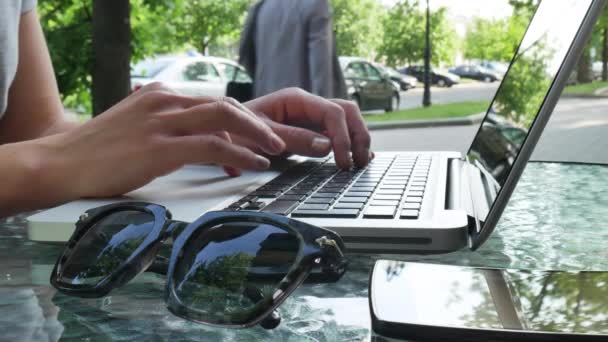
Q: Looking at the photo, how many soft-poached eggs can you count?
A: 0